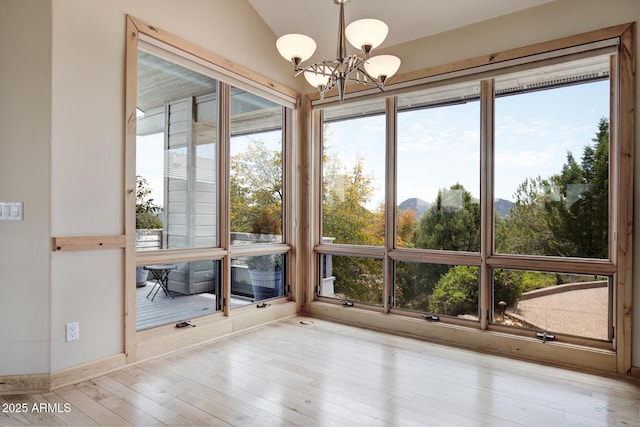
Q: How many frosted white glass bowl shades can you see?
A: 4